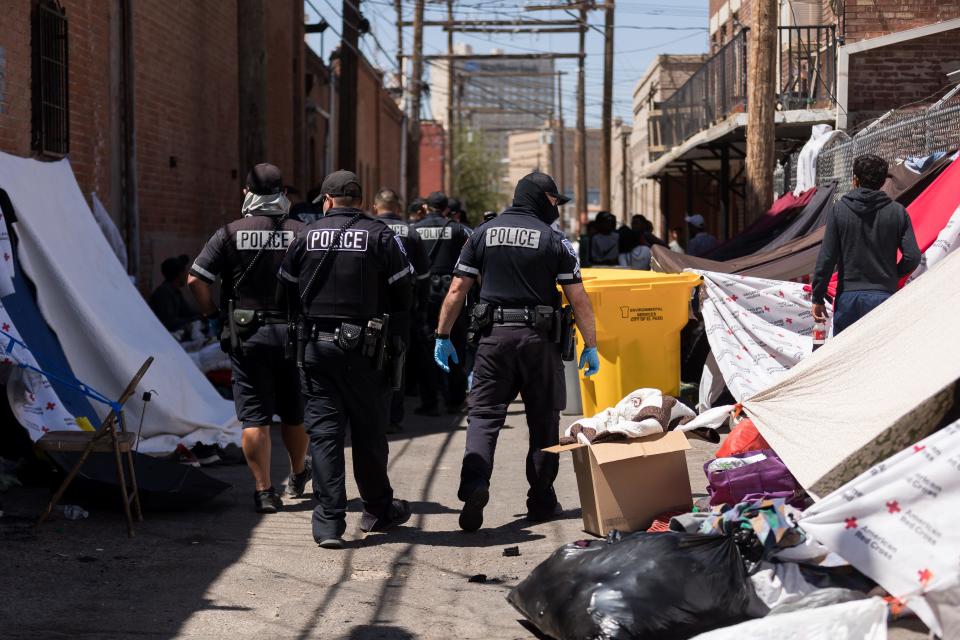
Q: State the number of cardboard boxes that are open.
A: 1